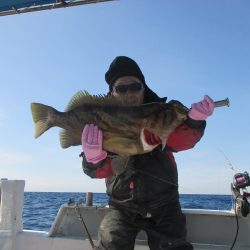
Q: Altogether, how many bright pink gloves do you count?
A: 2